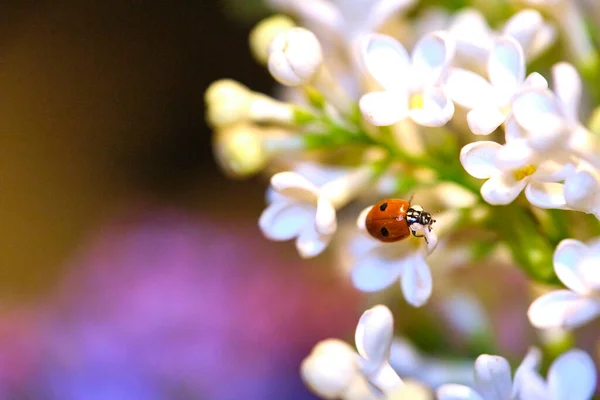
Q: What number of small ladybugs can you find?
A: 1